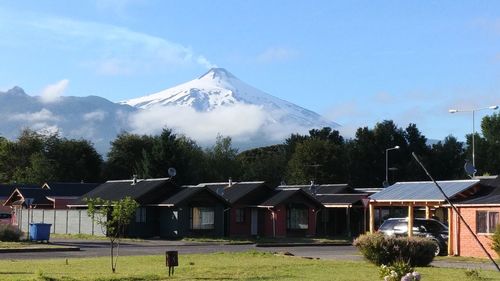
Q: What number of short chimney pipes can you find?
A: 3